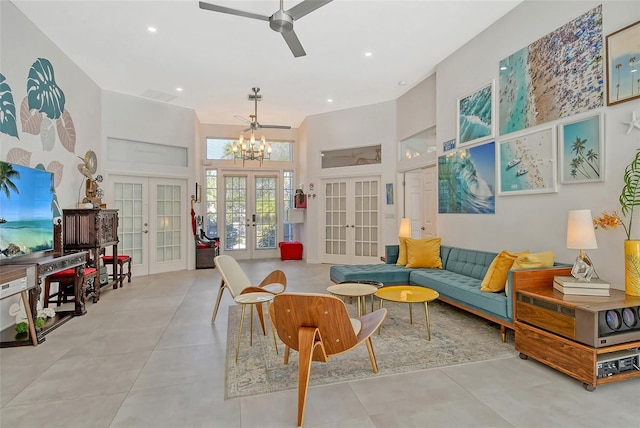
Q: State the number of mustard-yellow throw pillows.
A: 4